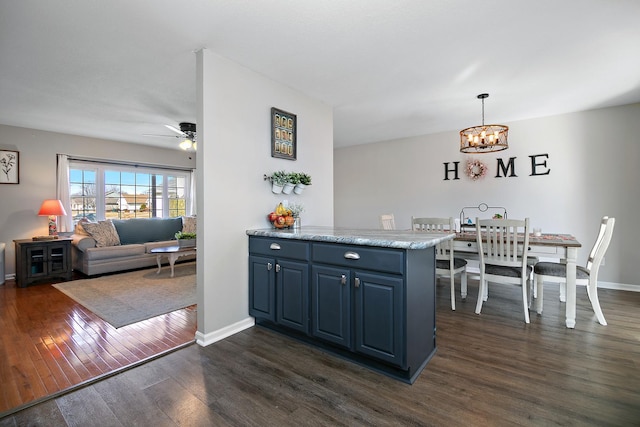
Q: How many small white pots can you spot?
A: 3